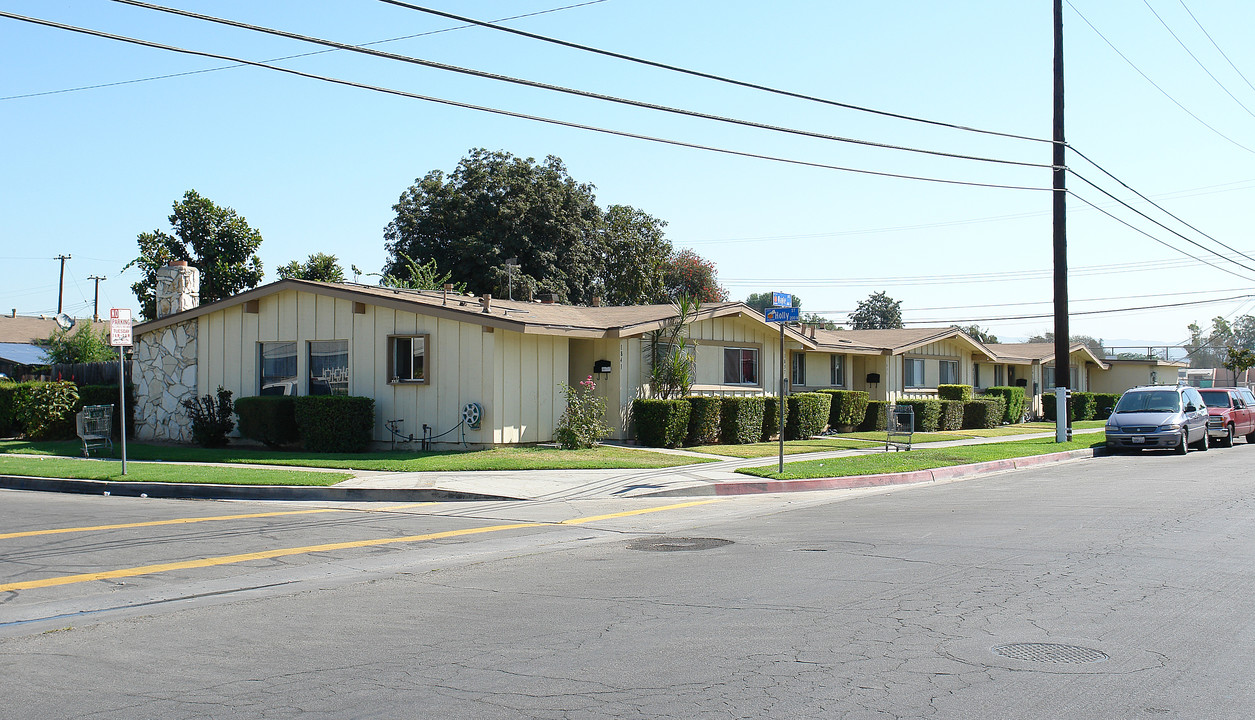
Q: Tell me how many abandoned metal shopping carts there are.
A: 2